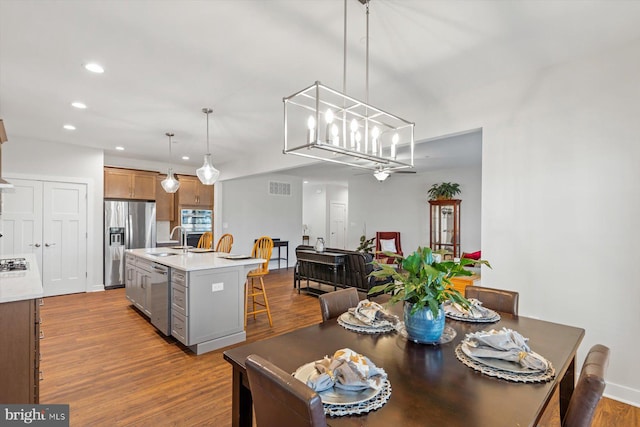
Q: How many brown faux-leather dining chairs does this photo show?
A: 4